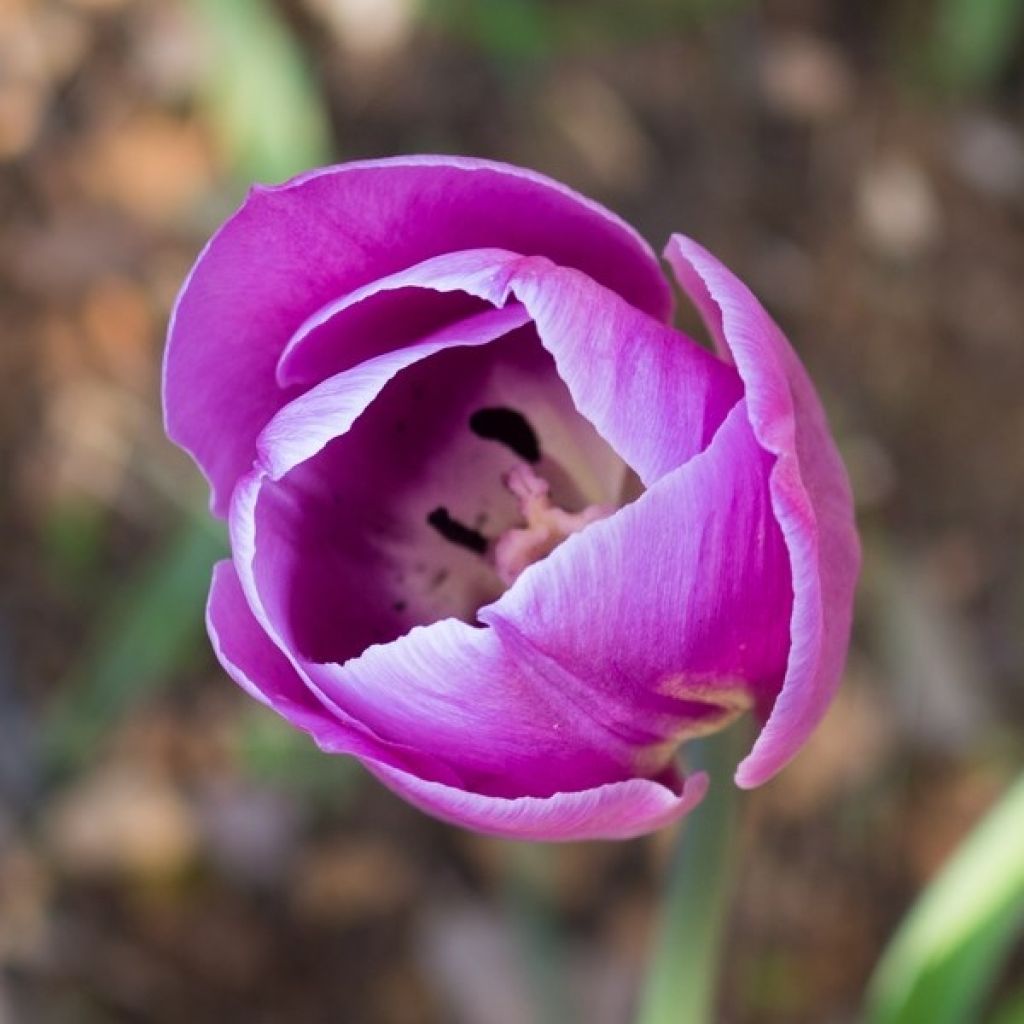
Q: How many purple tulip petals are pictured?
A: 6